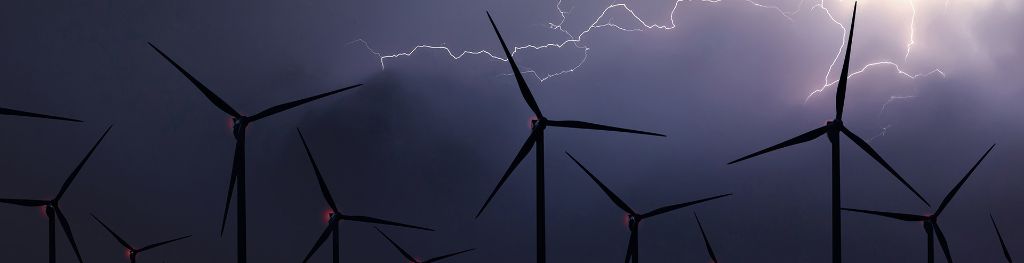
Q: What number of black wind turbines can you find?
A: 12